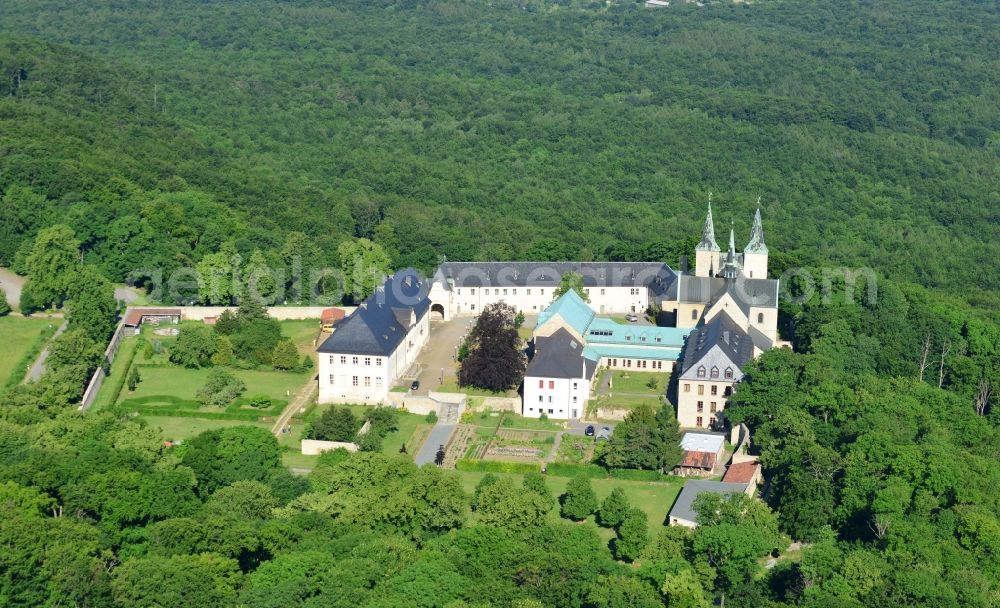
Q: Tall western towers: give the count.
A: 2